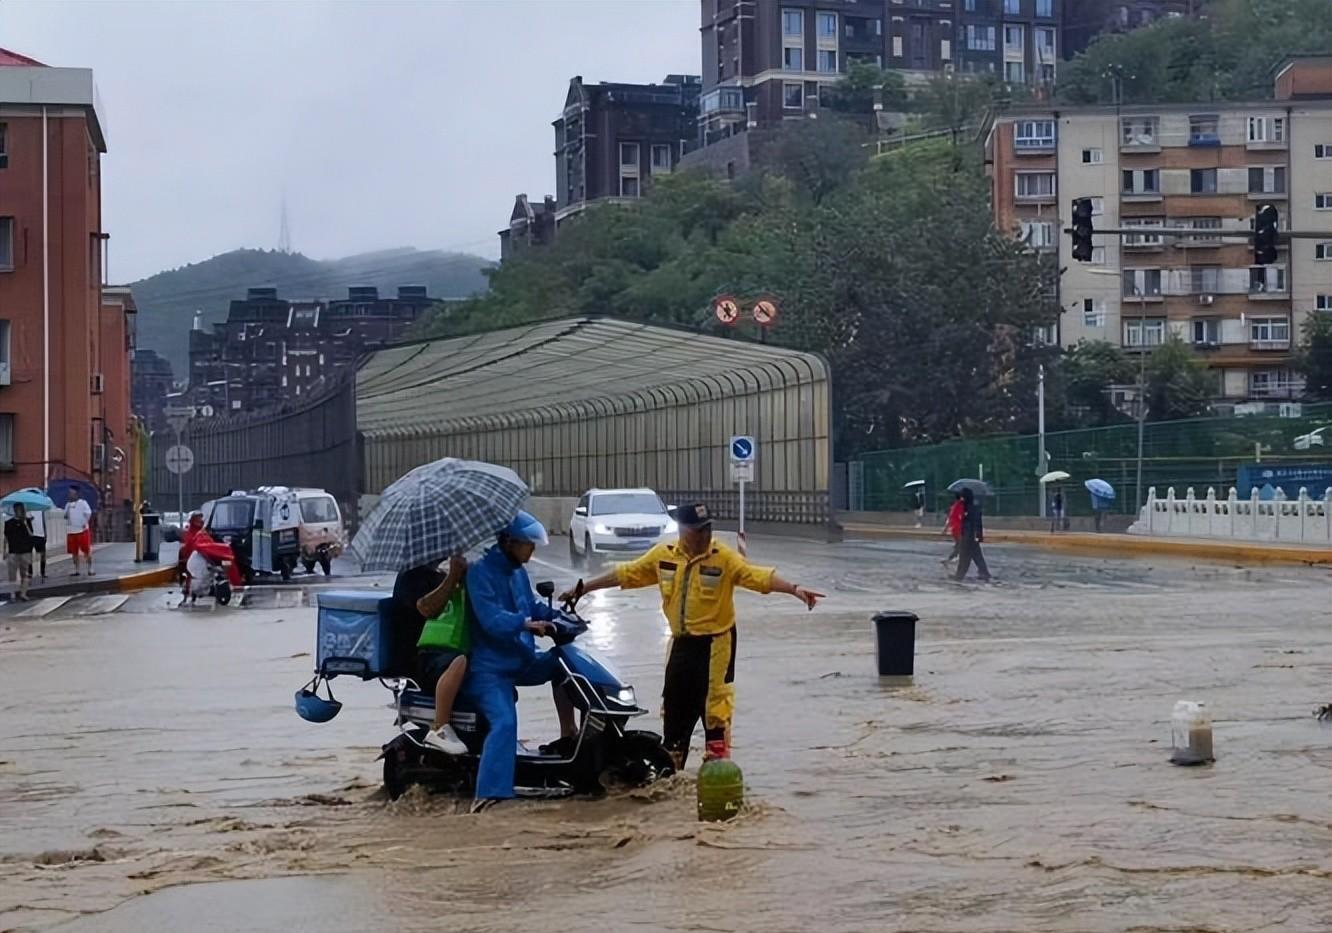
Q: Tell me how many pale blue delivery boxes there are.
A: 1